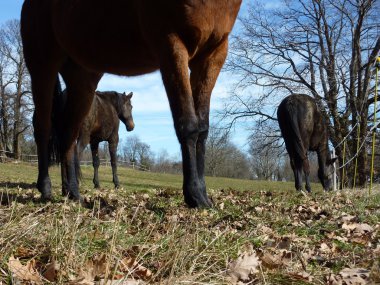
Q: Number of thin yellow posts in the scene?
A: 3